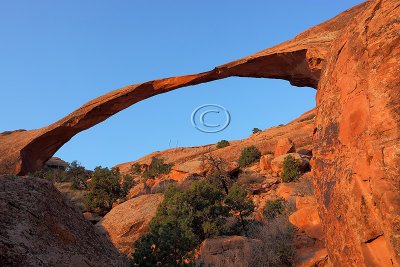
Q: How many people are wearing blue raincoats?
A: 0